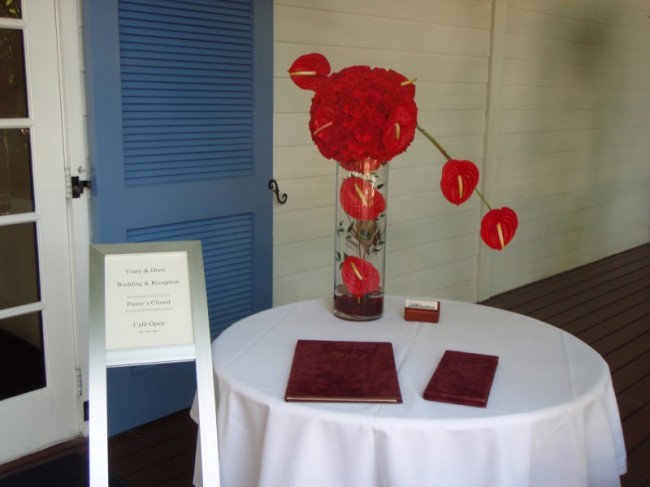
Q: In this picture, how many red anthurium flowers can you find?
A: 8